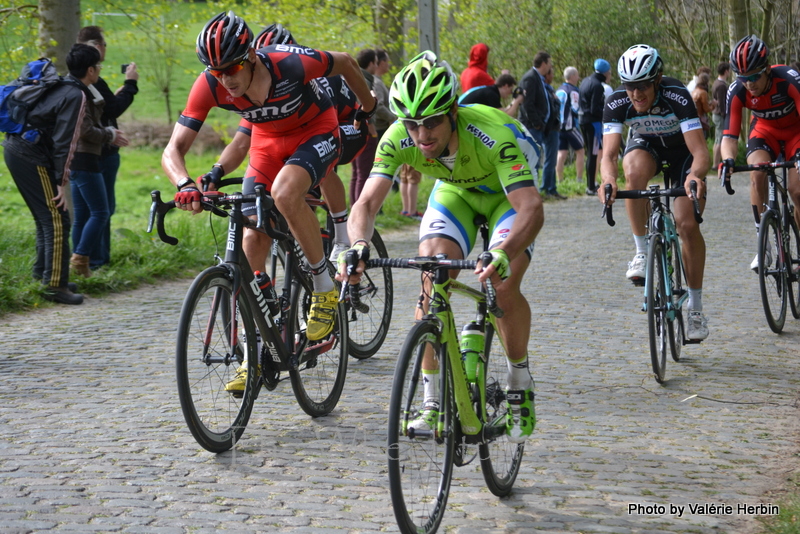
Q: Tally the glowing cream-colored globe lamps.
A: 0